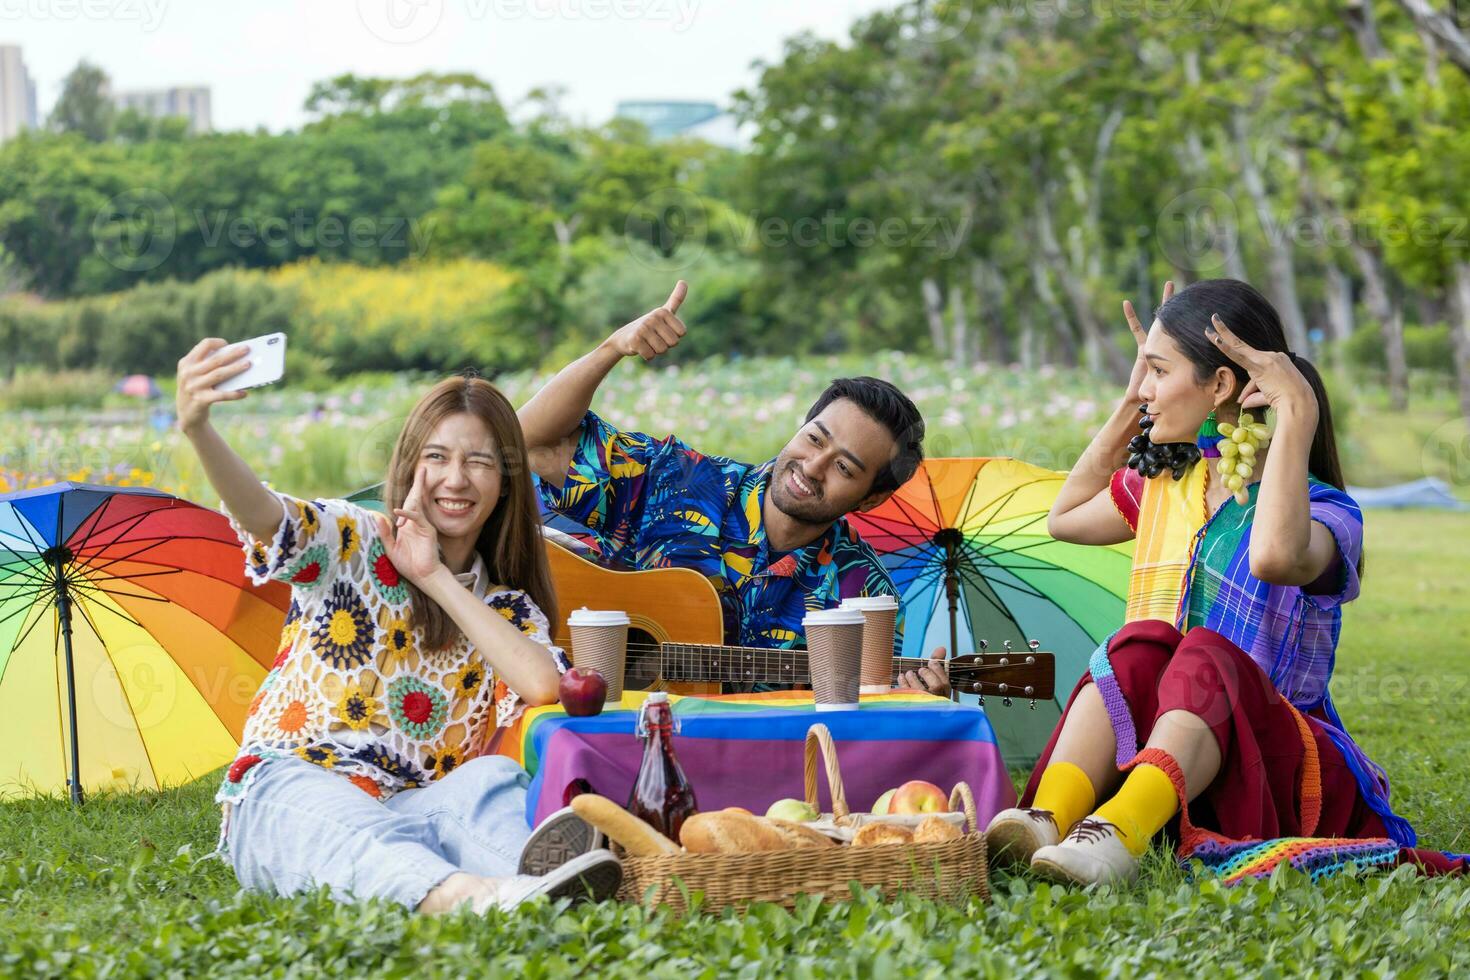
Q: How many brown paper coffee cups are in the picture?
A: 3